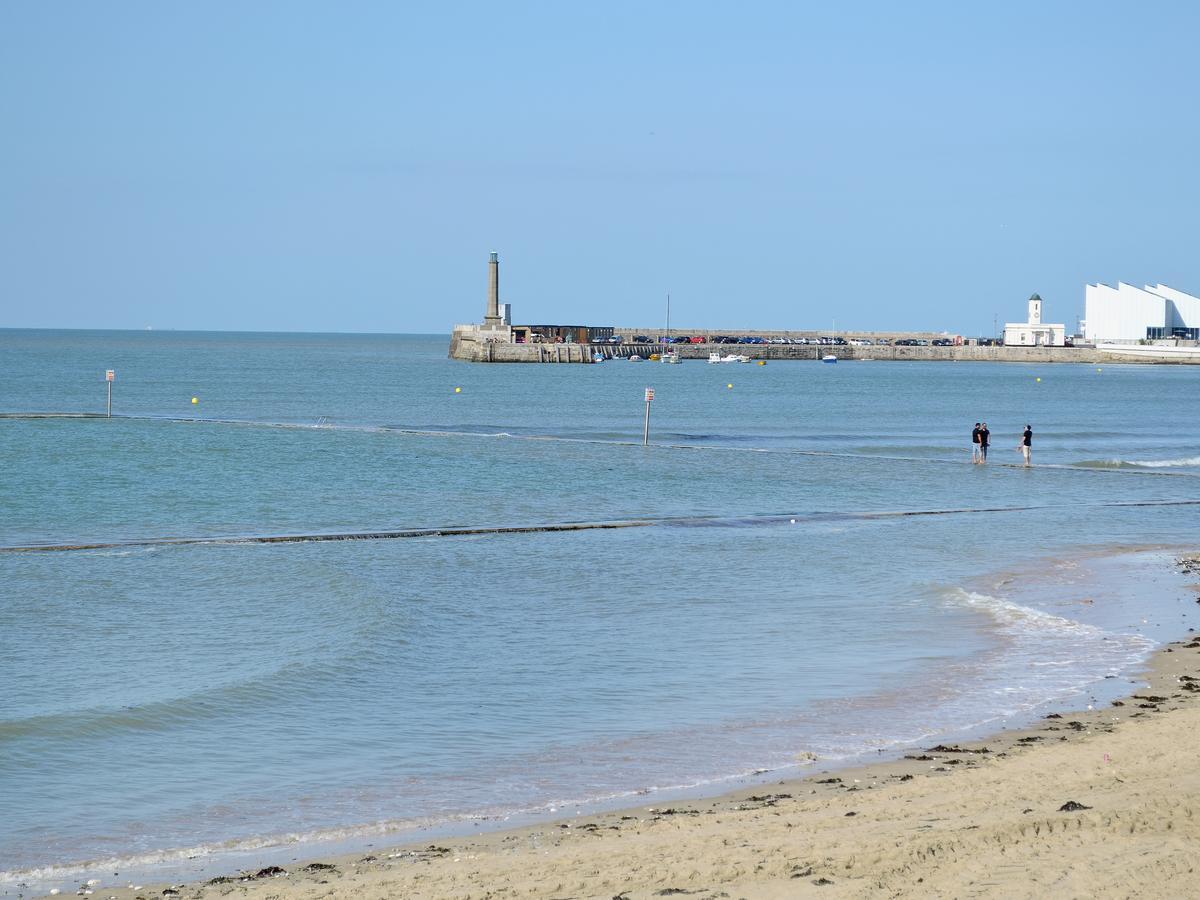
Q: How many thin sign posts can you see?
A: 2